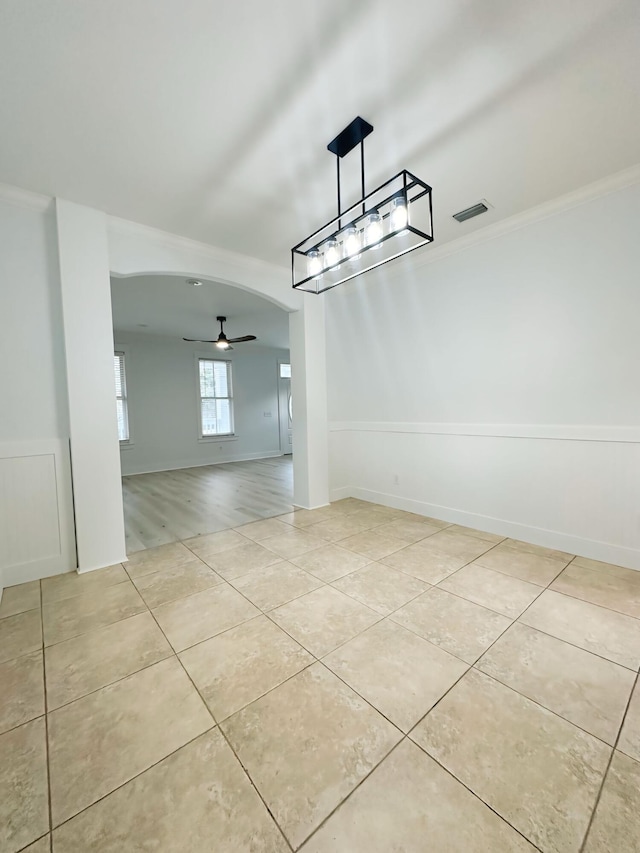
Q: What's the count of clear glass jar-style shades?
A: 5